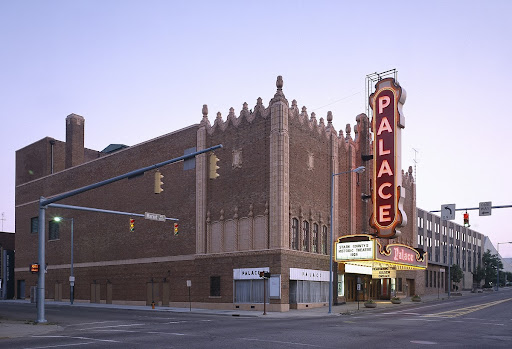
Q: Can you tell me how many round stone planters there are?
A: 3